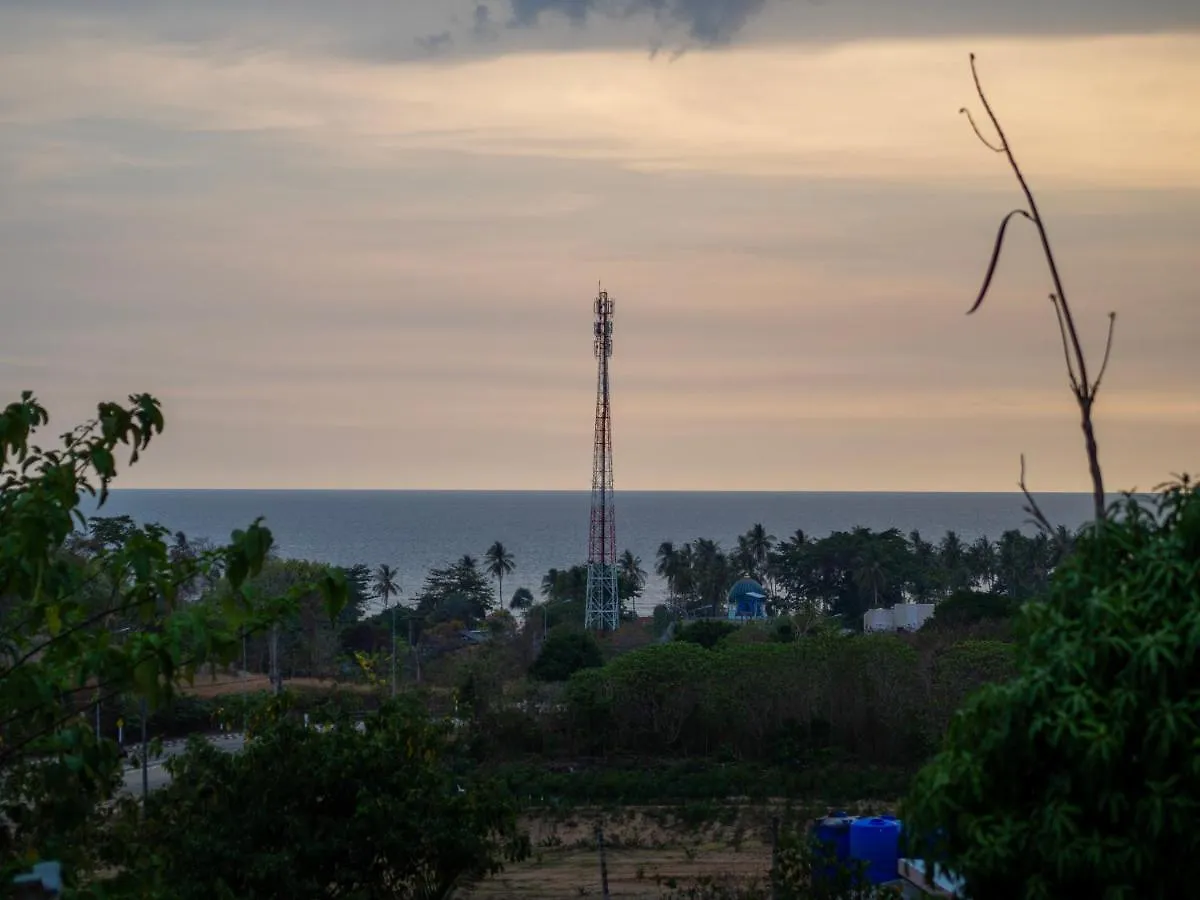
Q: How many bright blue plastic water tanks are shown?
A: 2